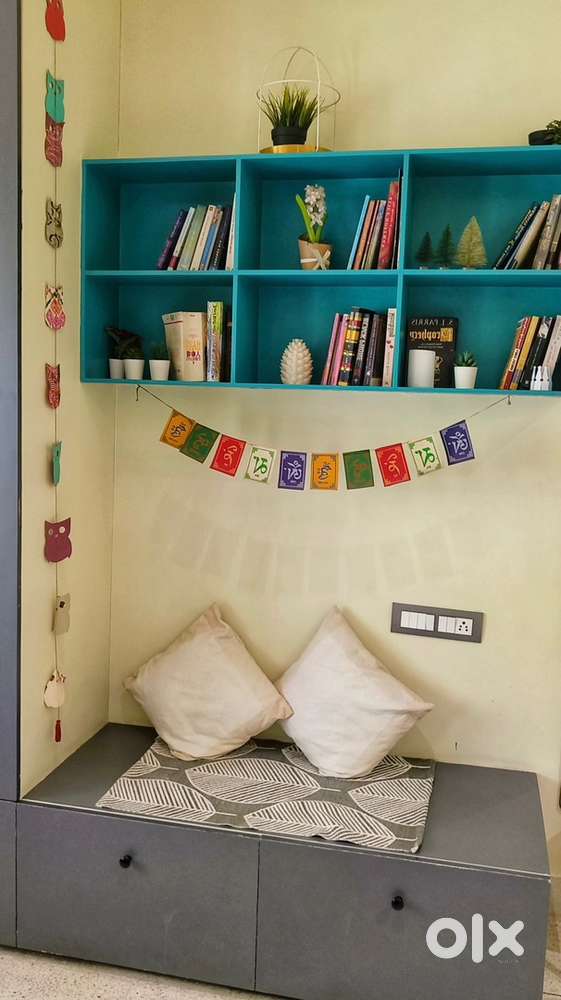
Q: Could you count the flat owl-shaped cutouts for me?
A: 10